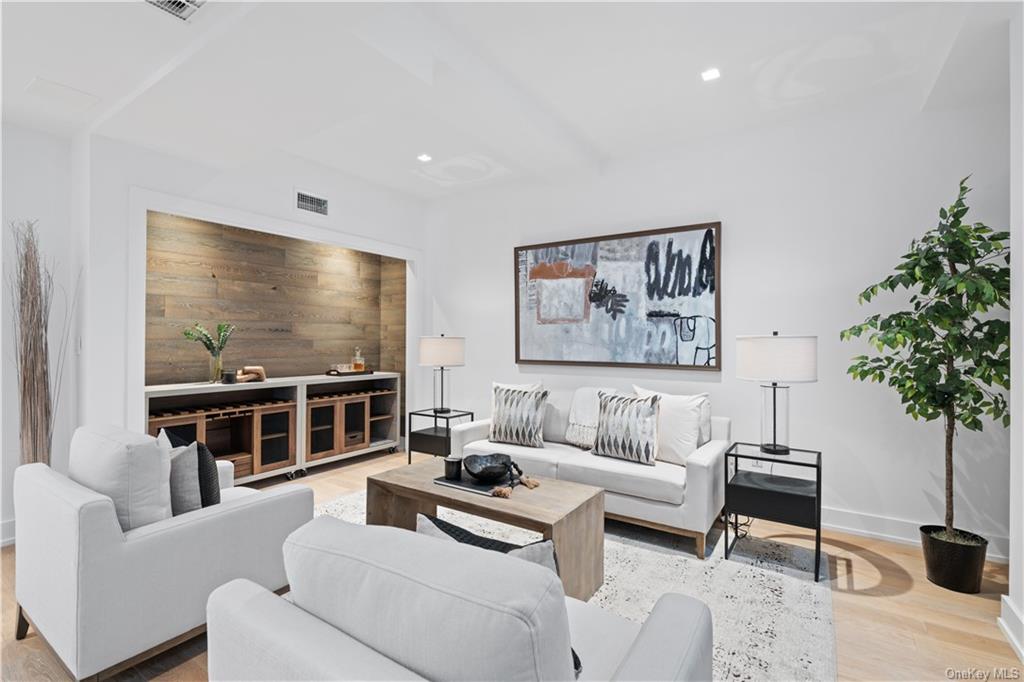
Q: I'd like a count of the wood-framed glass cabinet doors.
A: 4